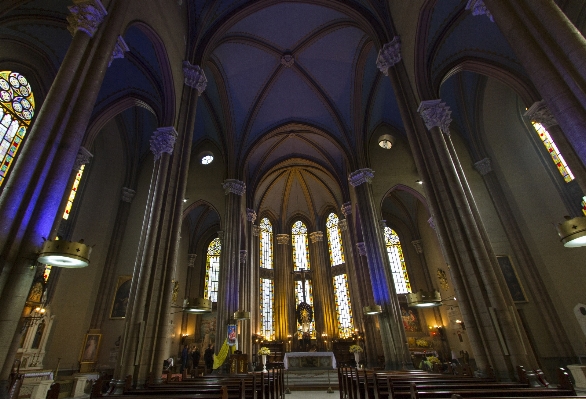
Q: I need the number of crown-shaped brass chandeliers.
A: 6